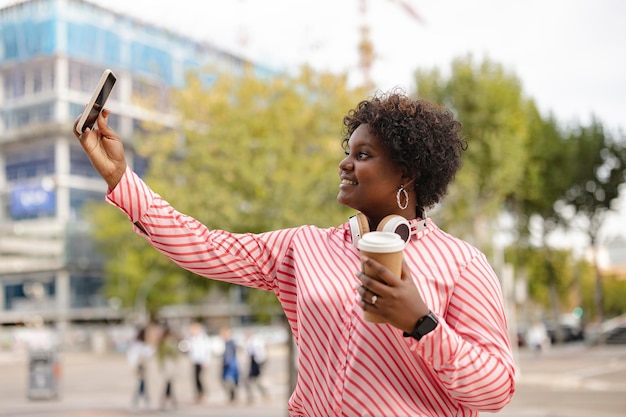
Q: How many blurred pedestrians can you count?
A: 5